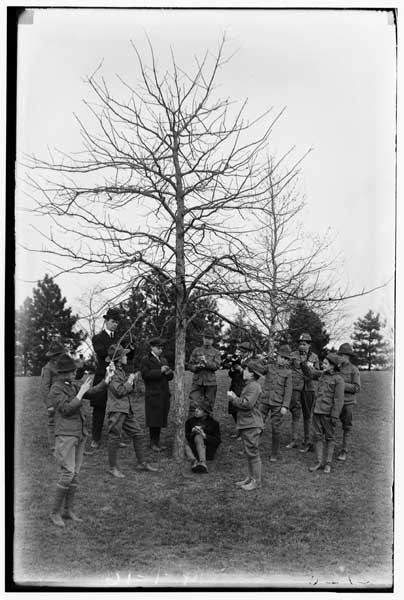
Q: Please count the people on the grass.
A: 14